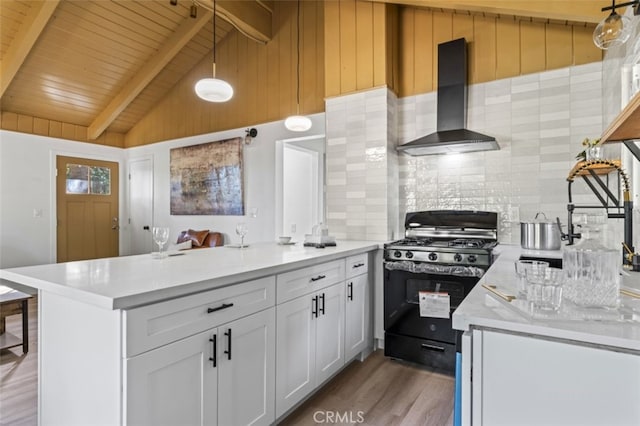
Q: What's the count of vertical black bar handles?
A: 5